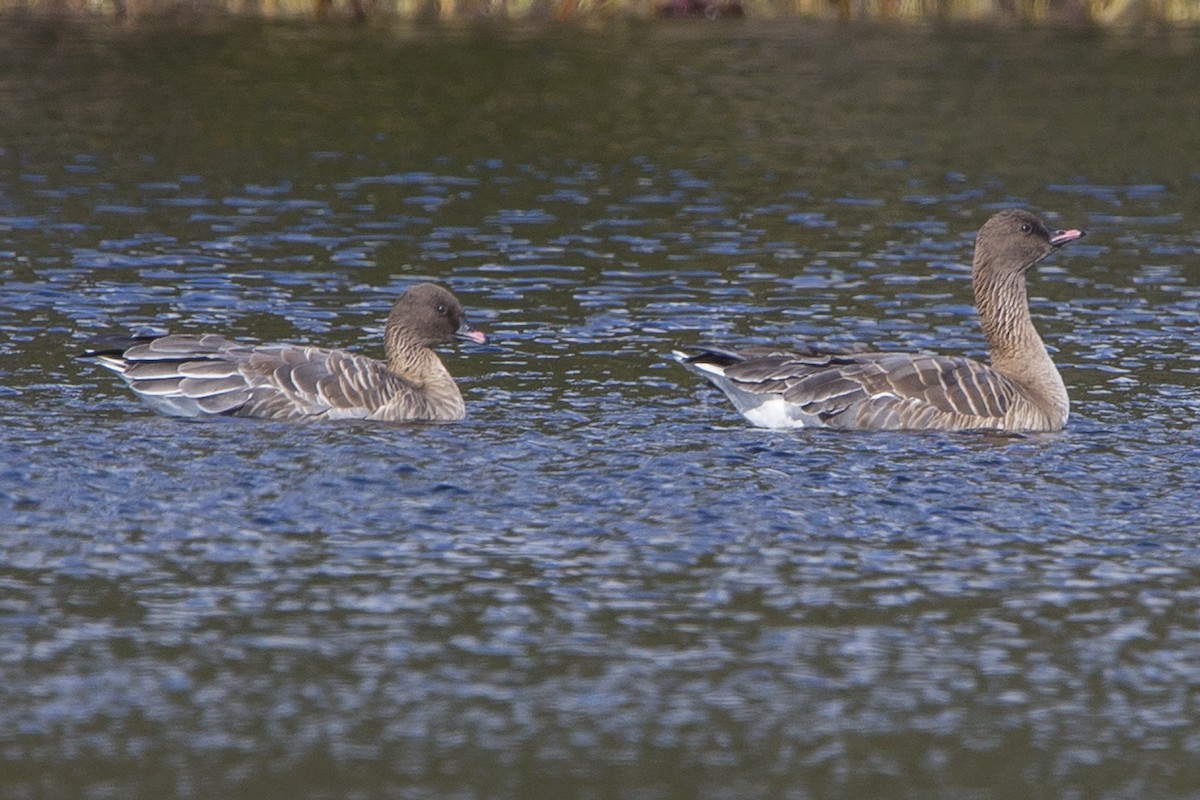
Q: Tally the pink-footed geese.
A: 2